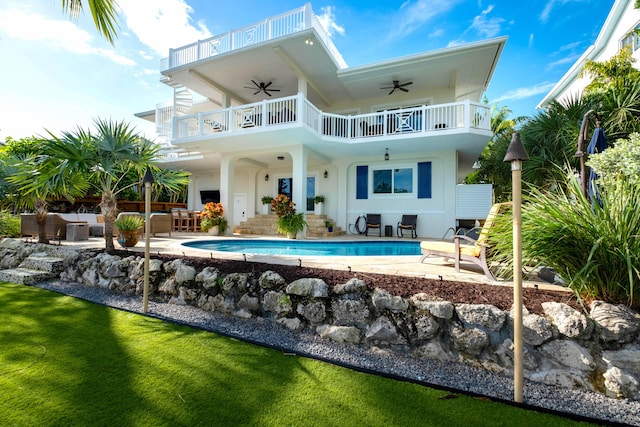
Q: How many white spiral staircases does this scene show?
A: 1